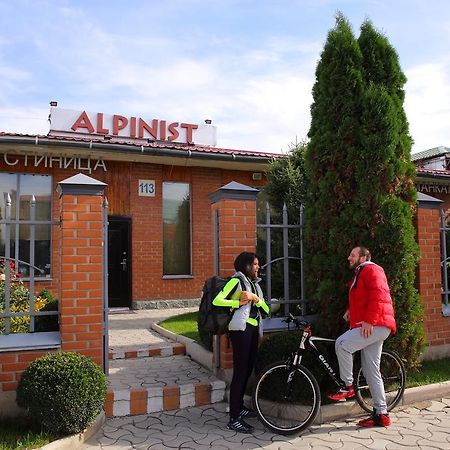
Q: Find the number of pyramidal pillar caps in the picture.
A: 3